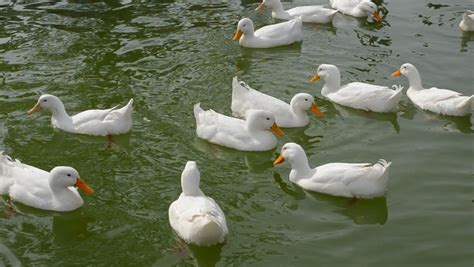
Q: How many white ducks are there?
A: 12